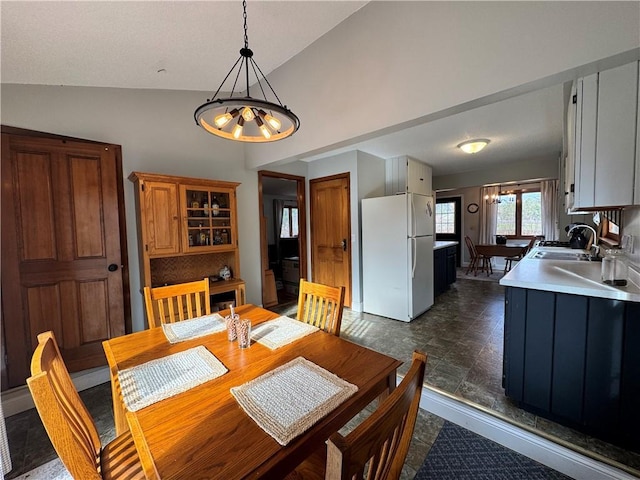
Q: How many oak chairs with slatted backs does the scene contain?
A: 4